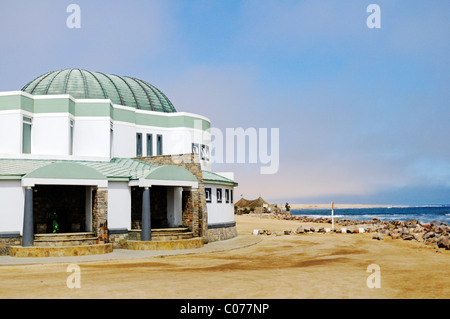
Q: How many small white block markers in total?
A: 4